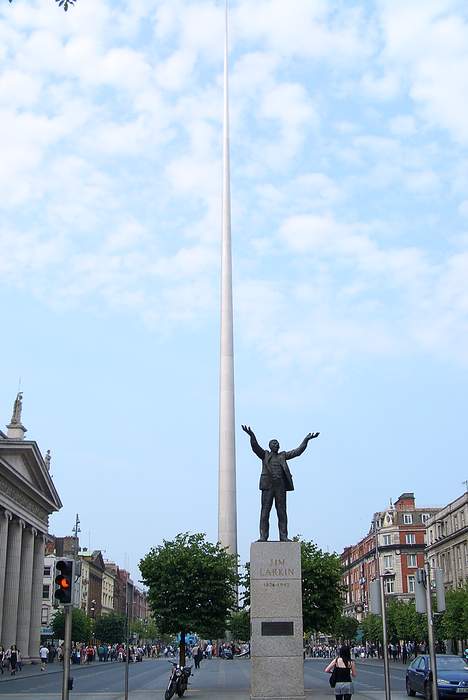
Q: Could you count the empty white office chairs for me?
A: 0